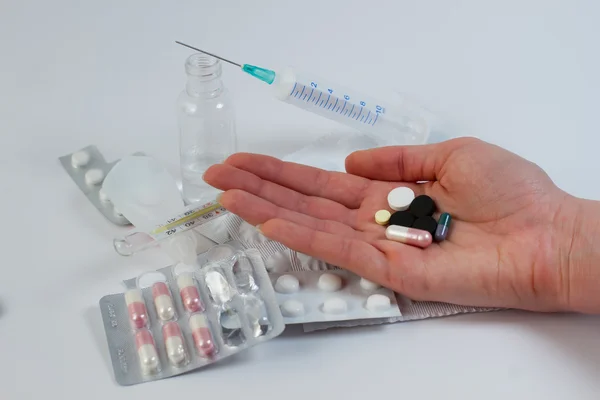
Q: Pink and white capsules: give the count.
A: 7